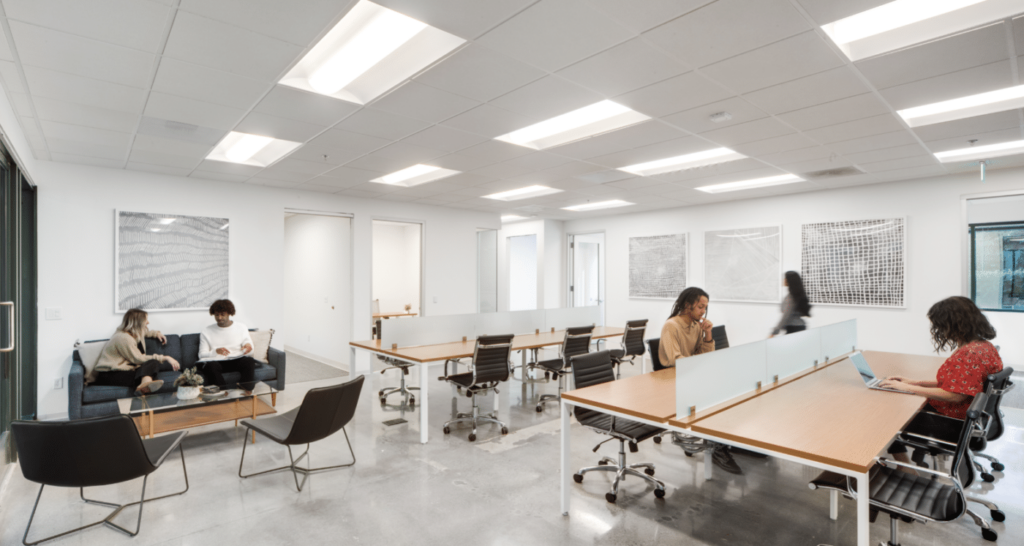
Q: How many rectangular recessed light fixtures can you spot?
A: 12